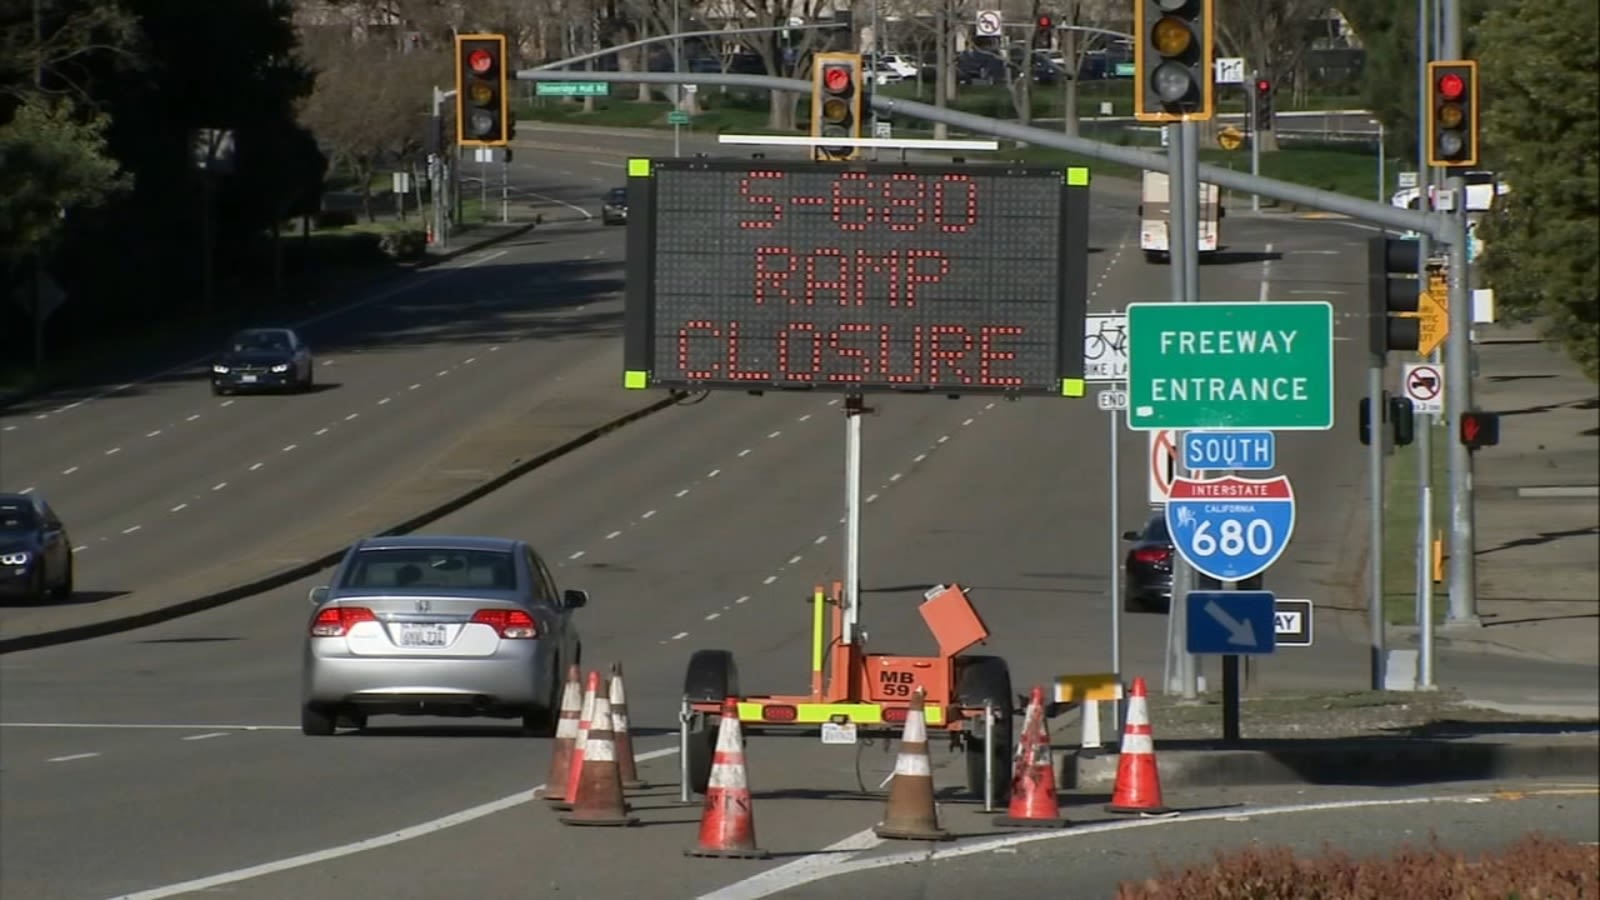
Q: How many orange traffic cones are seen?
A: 8